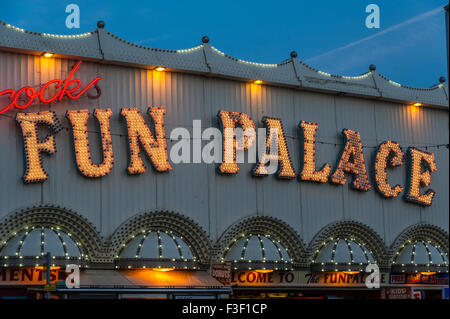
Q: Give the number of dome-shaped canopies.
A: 5